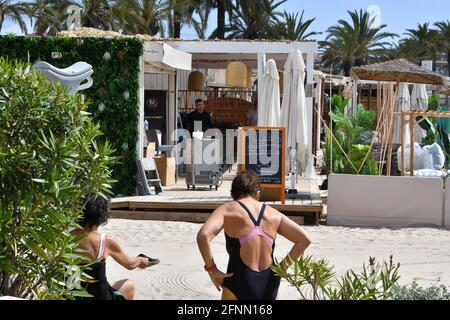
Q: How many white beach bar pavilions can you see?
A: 1